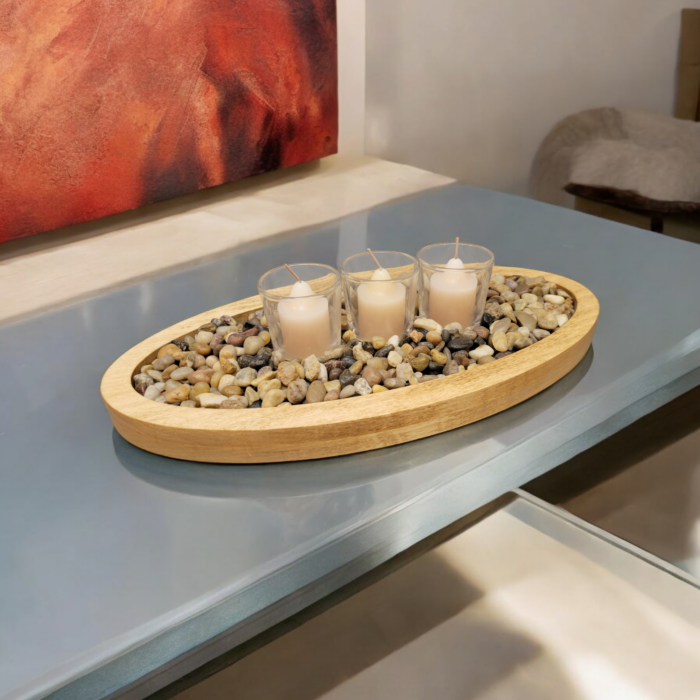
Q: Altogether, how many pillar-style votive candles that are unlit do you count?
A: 3